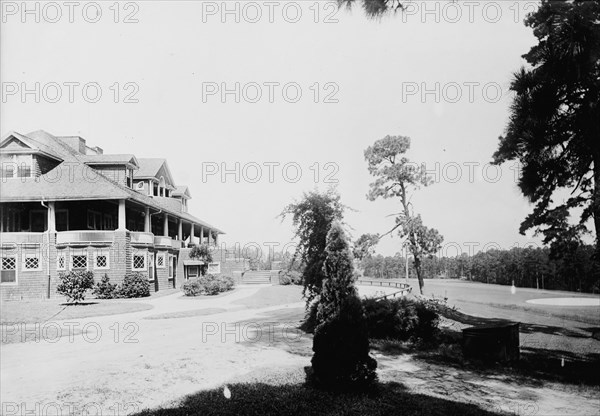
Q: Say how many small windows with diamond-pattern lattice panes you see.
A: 7